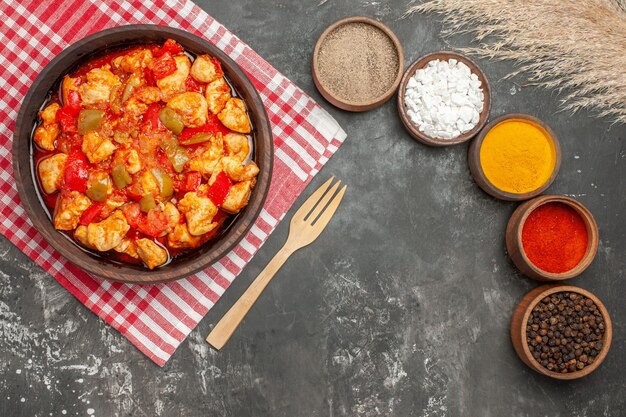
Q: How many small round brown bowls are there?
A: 5